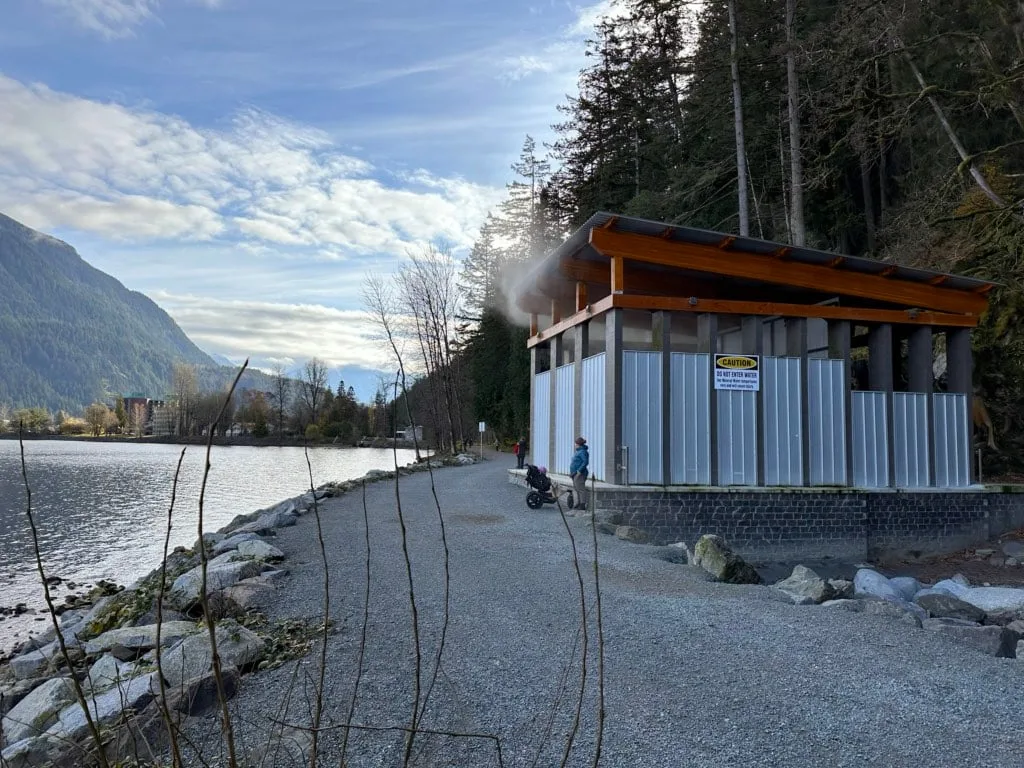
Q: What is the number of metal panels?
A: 11